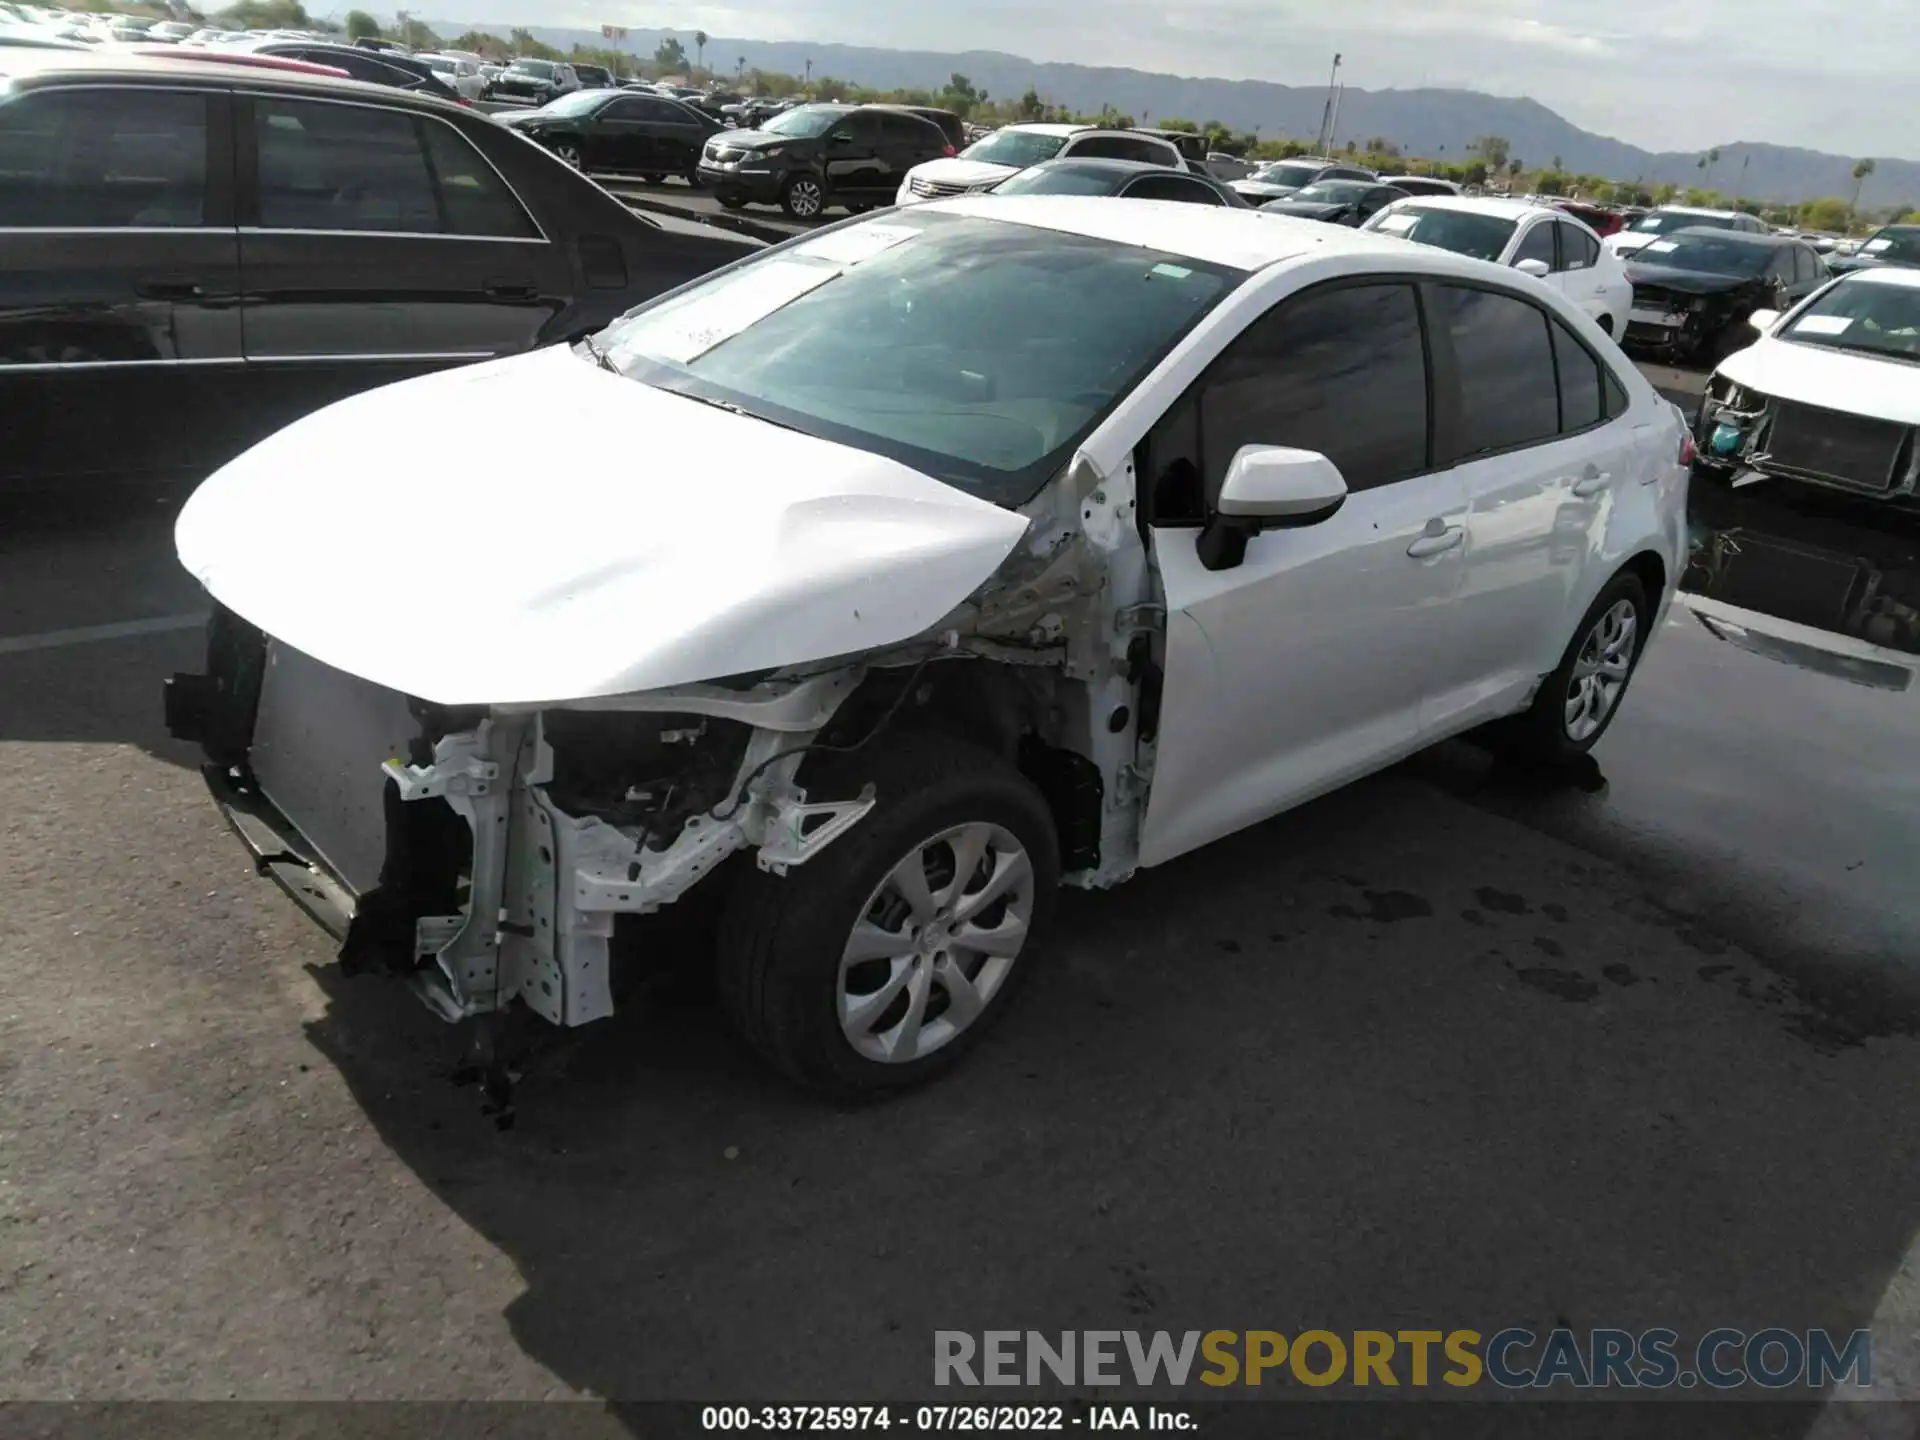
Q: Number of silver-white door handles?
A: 2